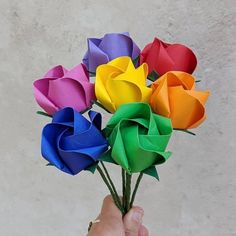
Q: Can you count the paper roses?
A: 7